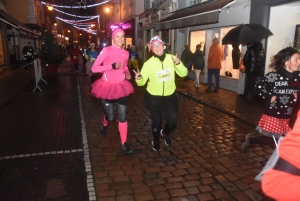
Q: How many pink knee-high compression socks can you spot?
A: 2